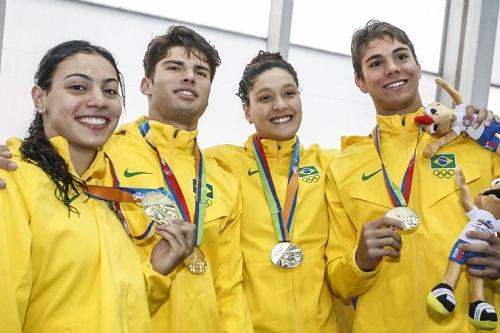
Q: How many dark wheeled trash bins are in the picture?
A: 0